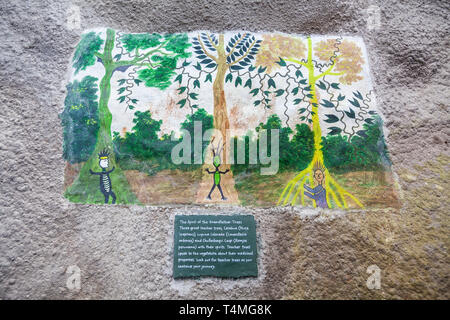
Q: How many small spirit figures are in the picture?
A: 3